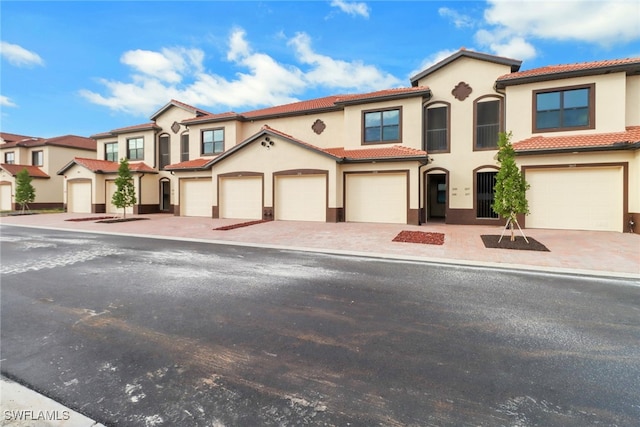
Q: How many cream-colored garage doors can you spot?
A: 8